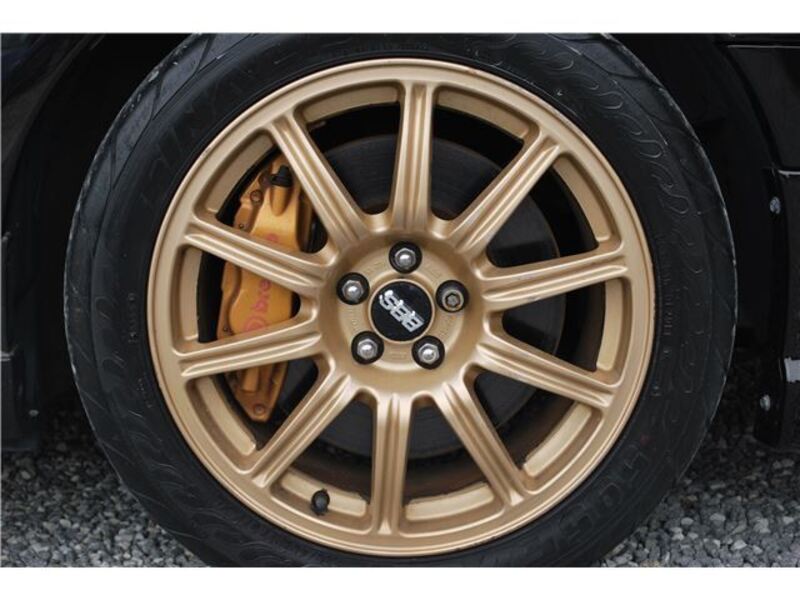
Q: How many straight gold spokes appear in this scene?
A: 10